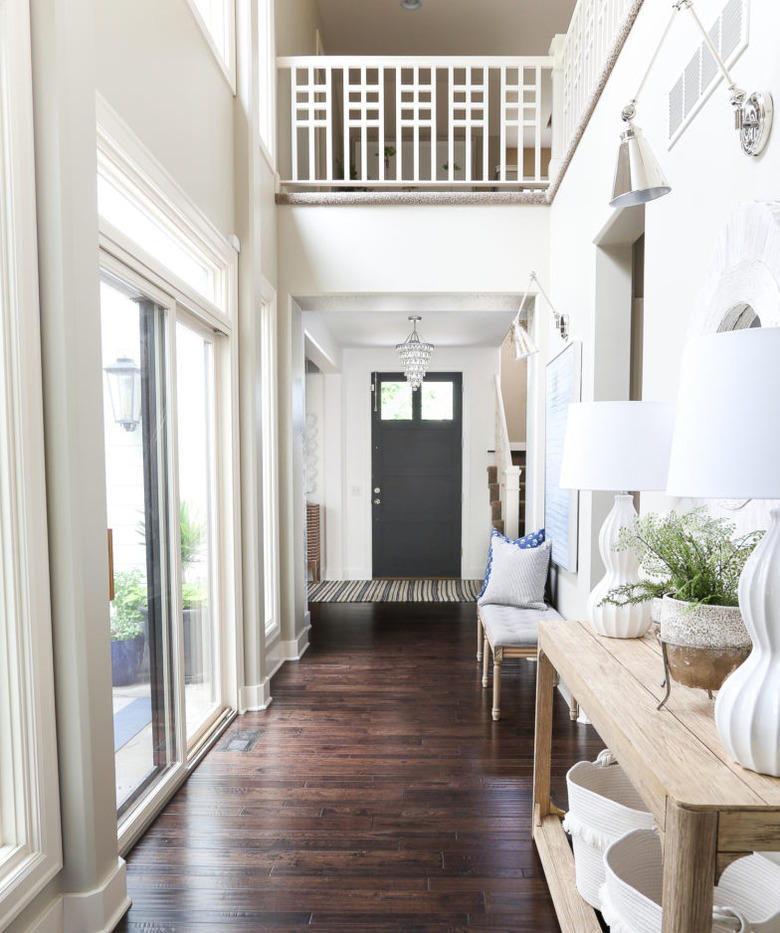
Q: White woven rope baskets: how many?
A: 2